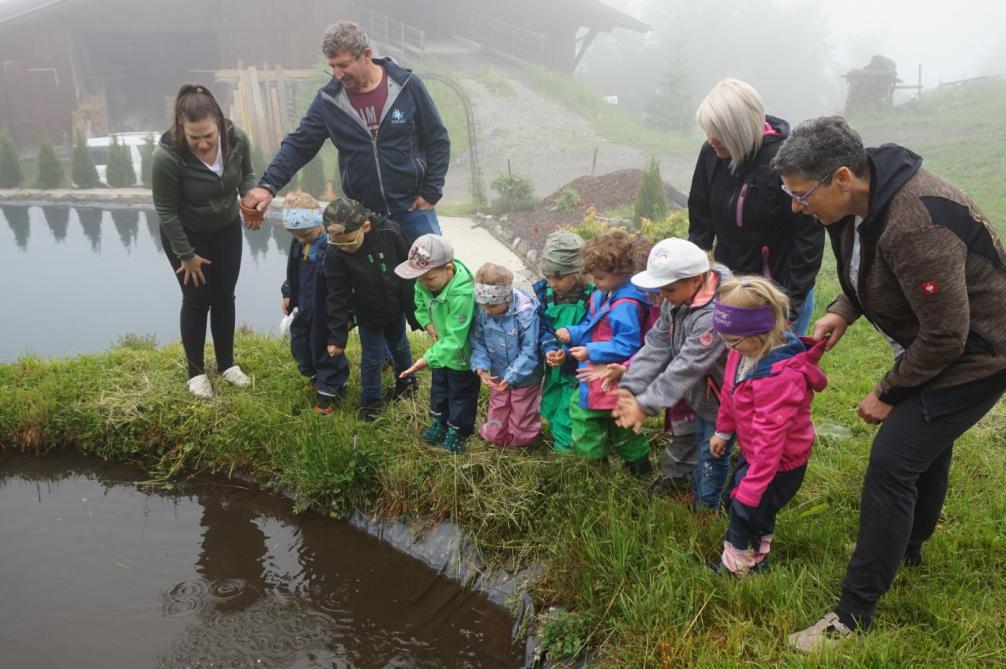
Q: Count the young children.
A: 9